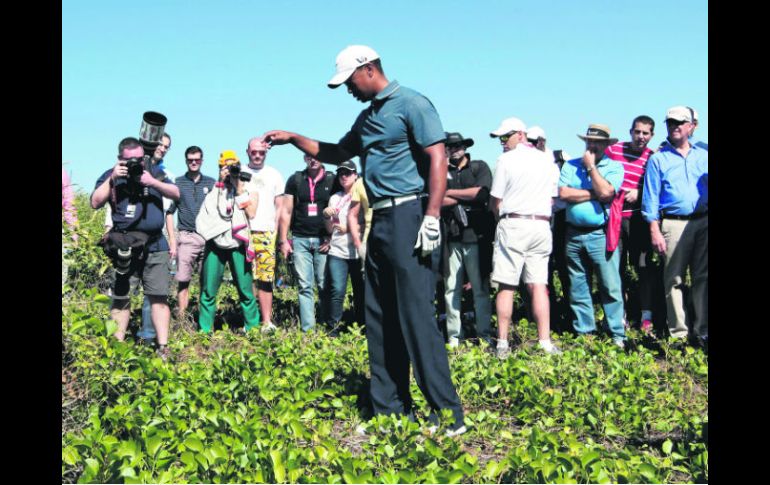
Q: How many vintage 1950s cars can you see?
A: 0